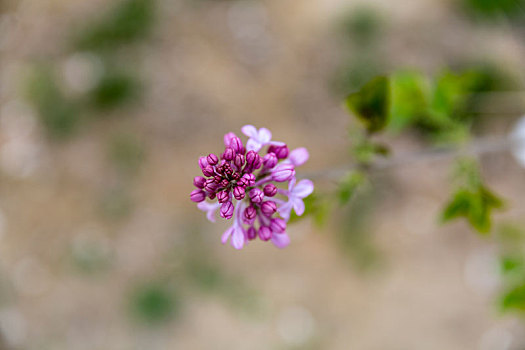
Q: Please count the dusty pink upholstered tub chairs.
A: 0